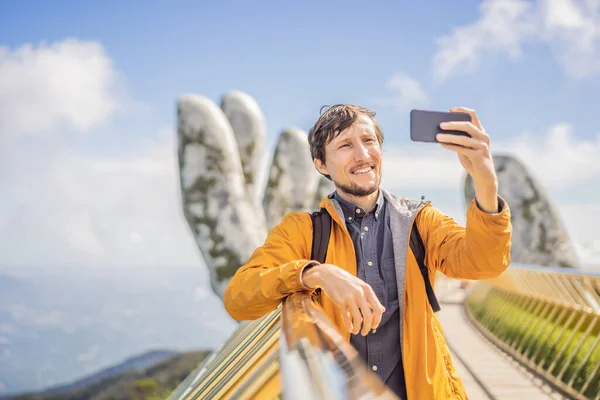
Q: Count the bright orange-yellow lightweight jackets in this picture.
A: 1